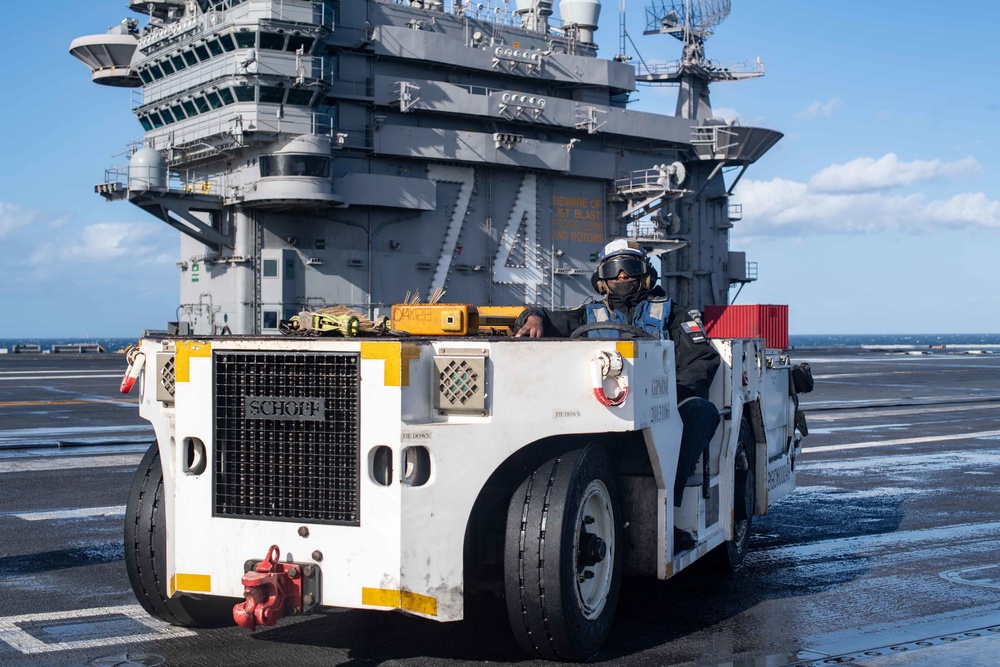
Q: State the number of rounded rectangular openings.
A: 3